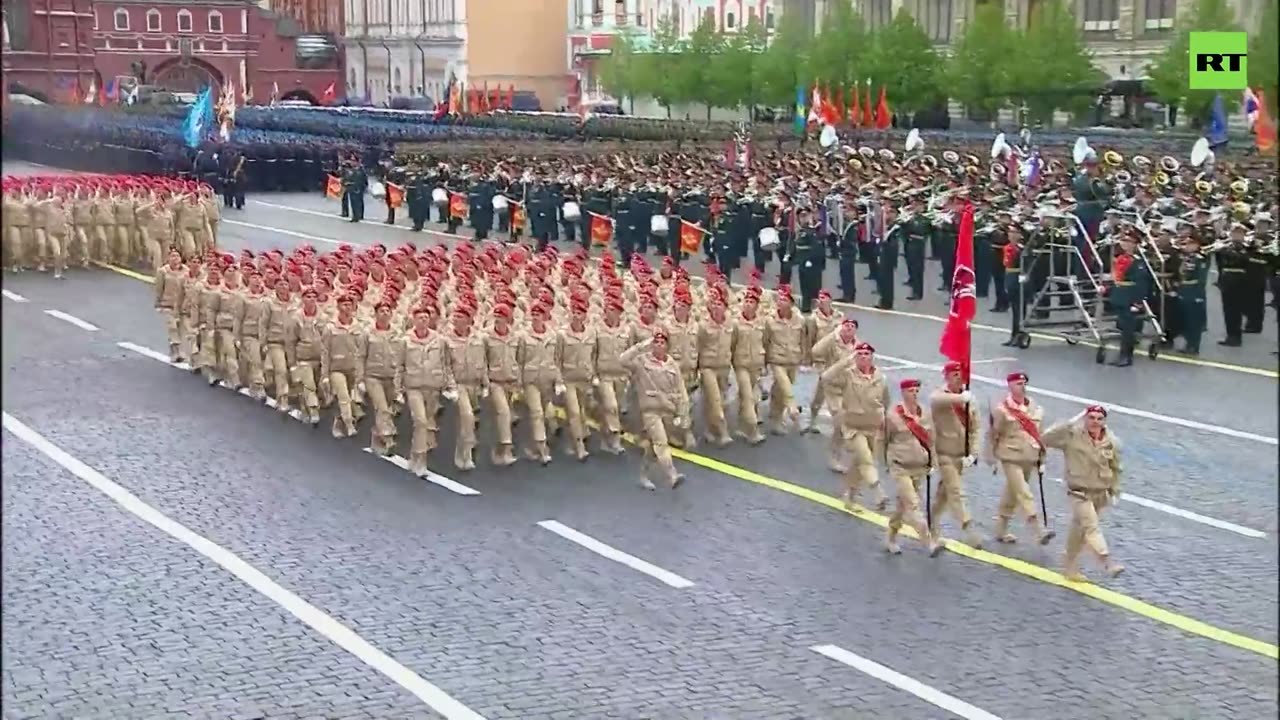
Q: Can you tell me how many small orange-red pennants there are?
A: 6